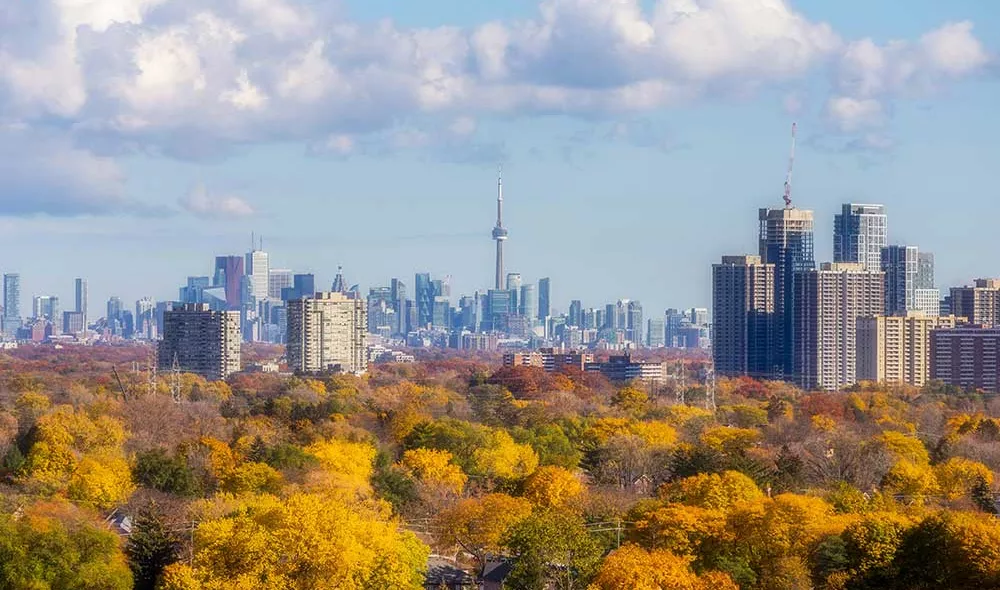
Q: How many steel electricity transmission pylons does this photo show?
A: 4